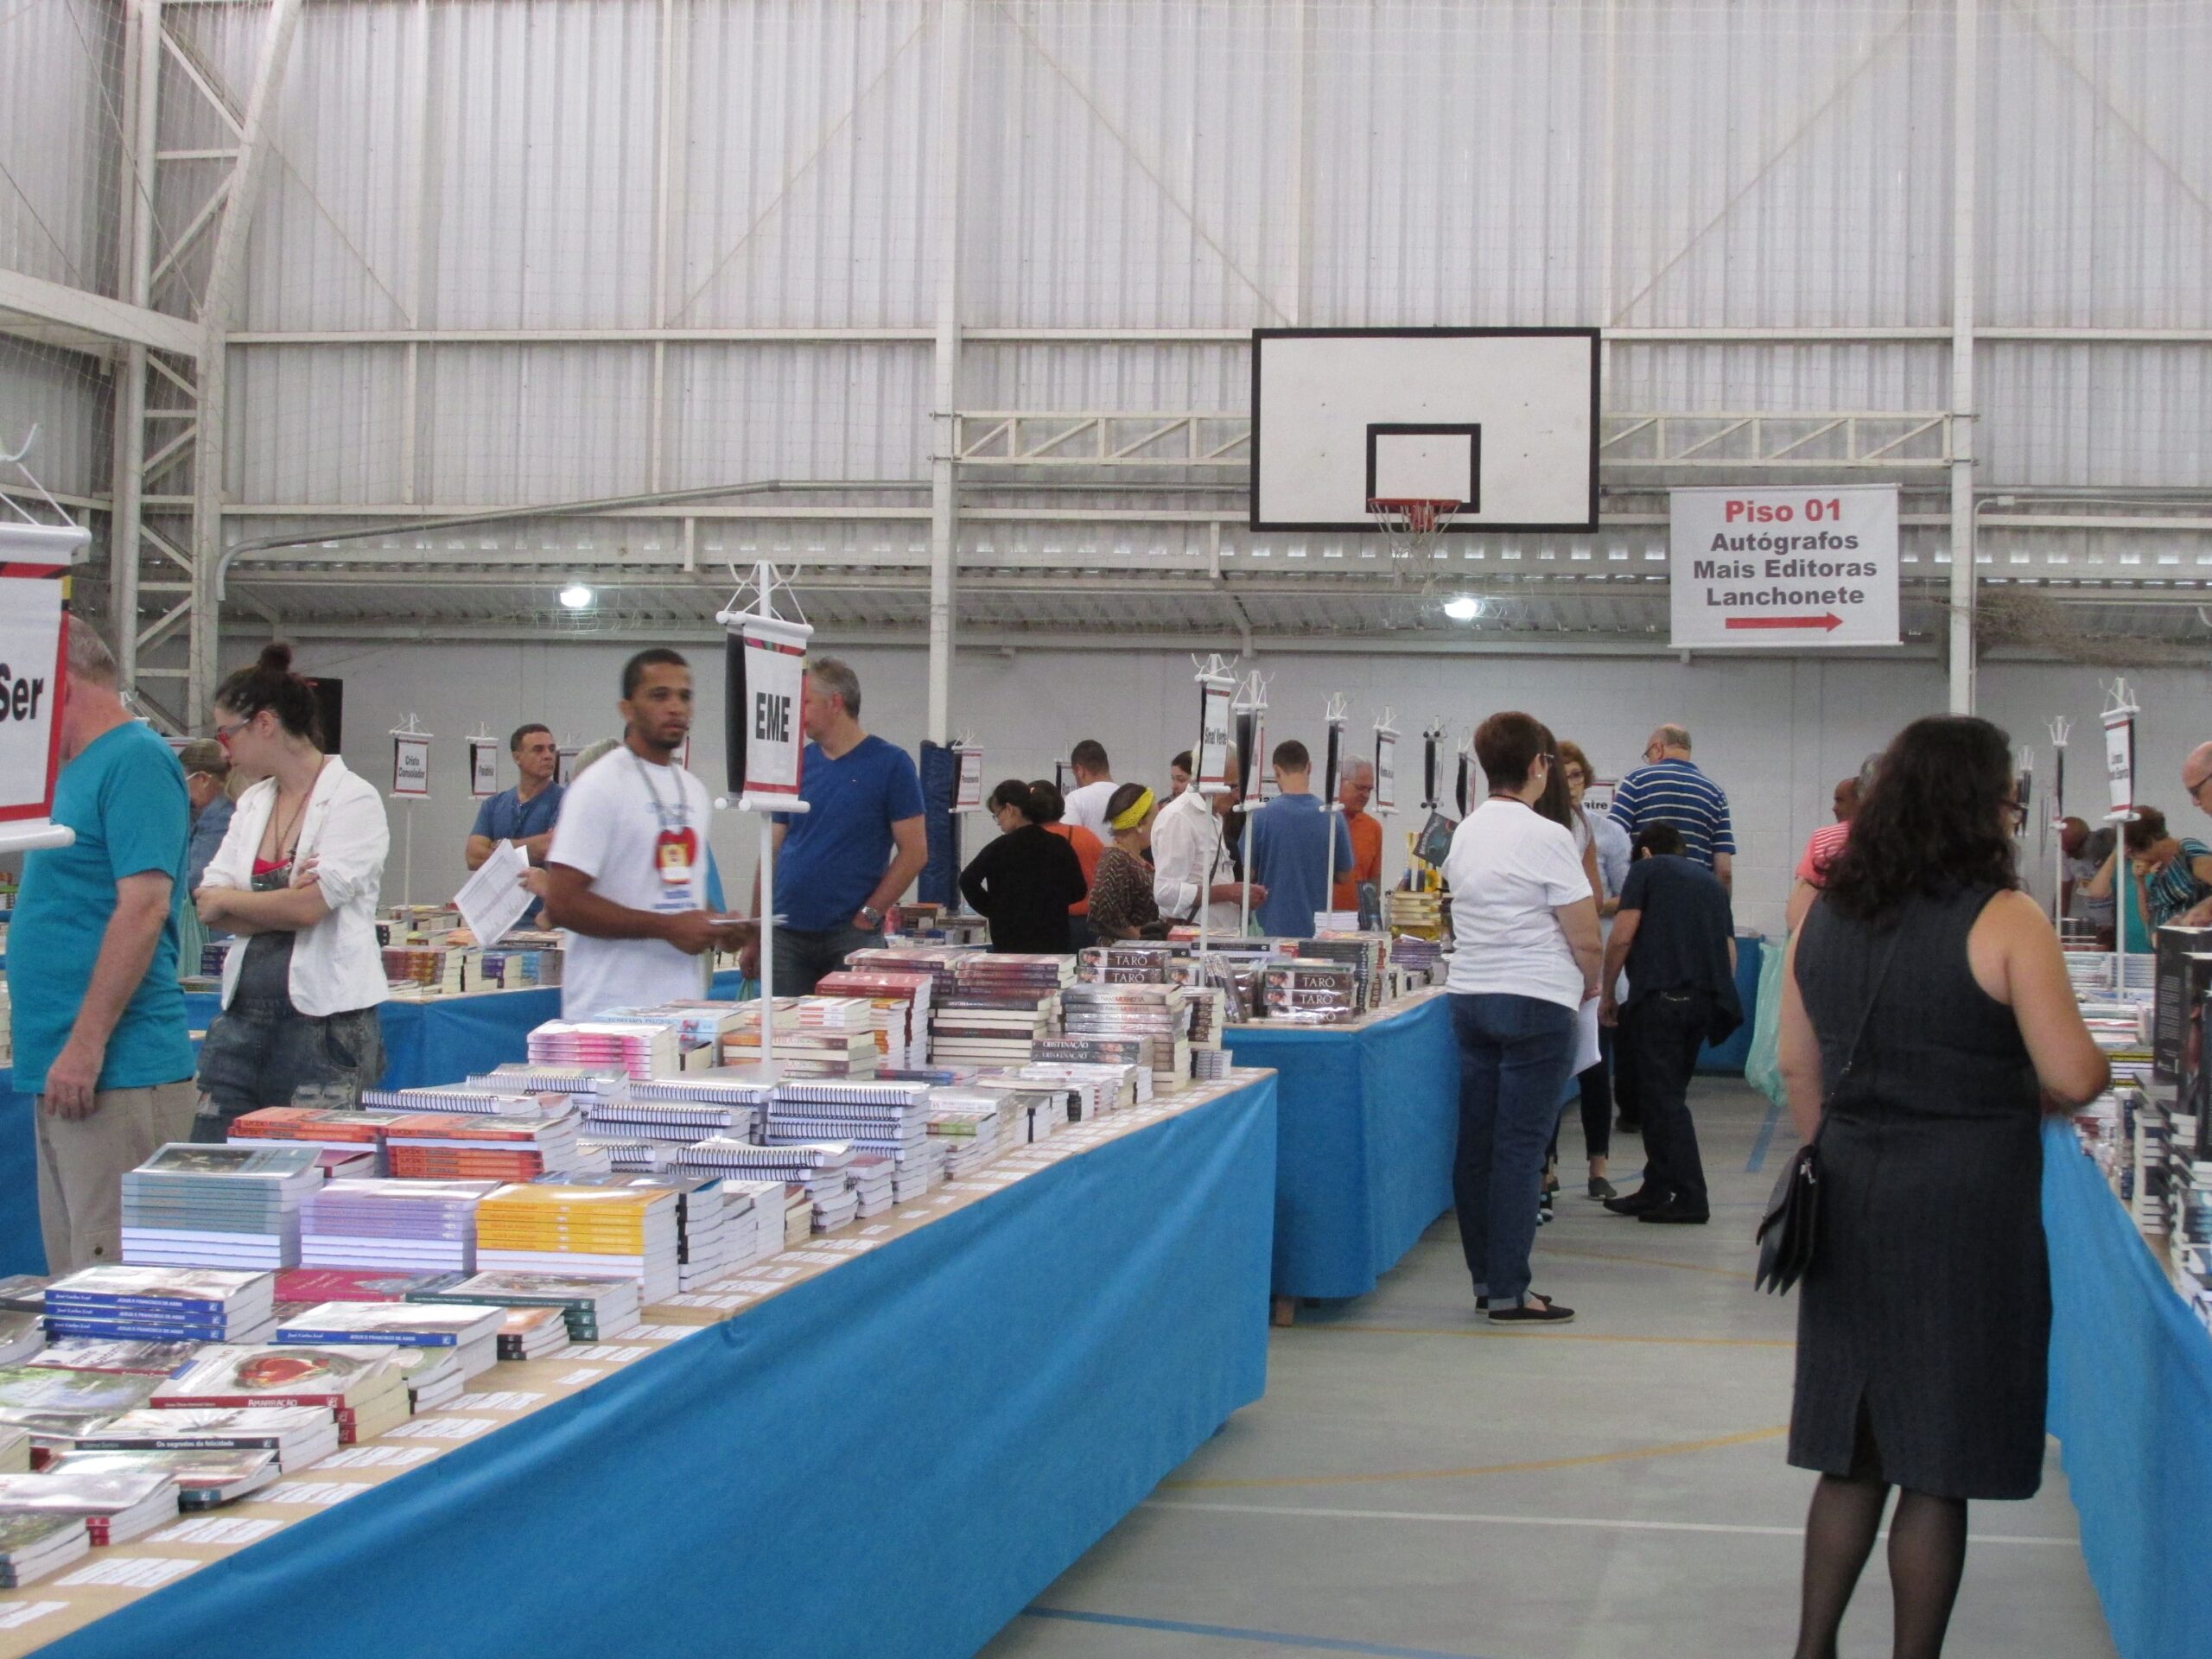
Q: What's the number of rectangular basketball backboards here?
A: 1